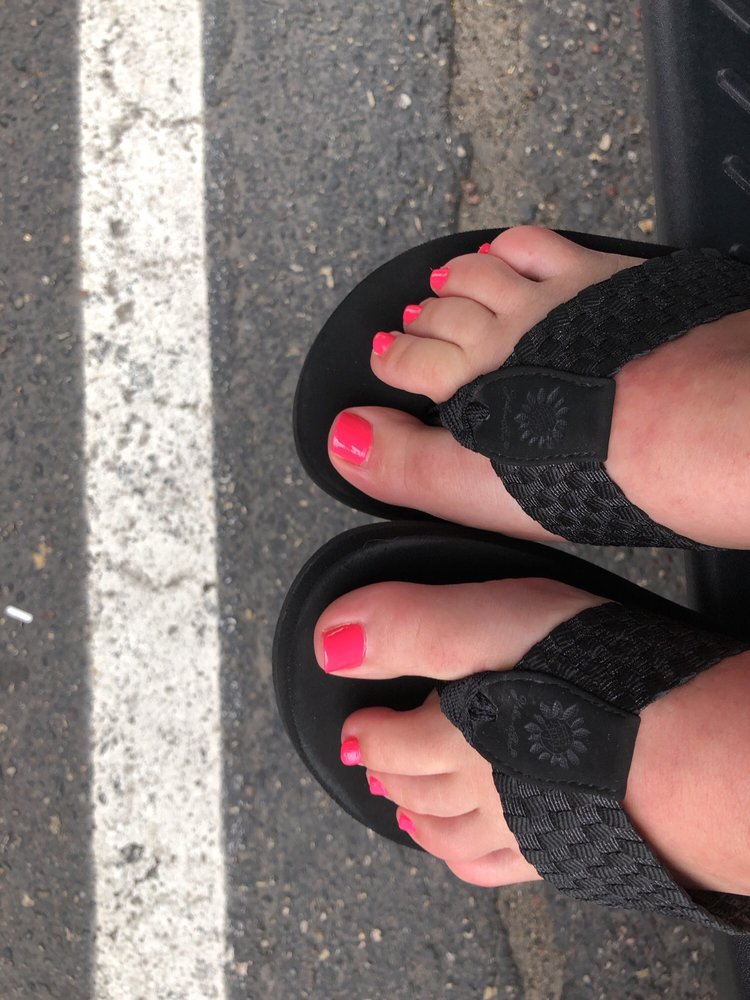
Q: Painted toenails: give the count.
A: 9